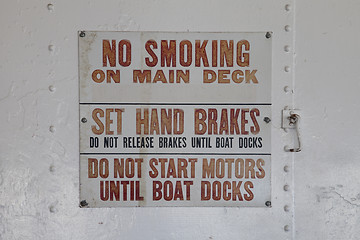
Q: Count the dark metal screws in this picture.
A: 6